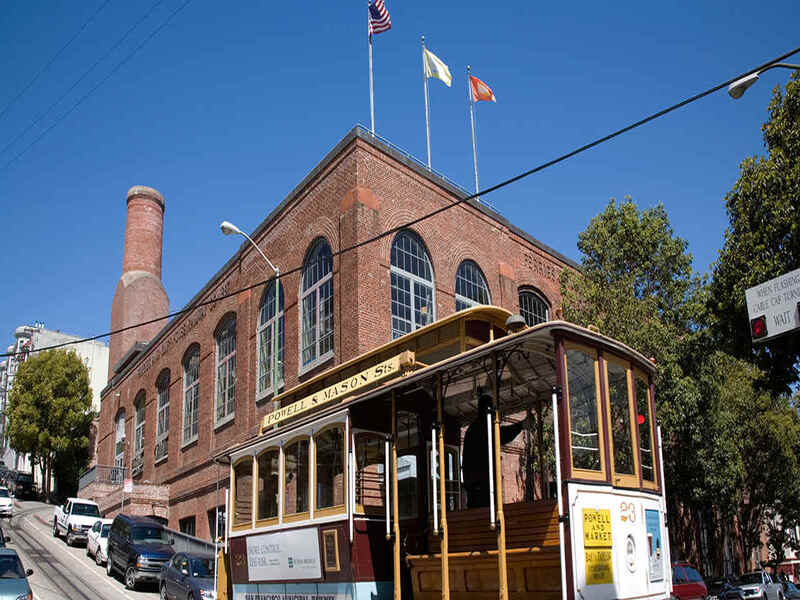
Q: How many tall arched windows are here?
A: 10